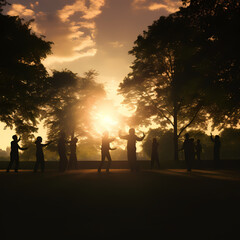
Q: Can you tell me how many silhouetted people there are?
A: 11